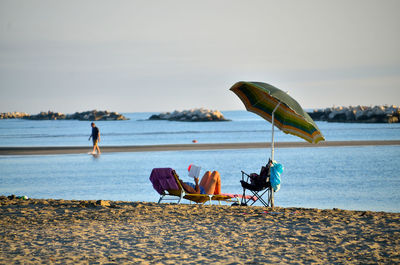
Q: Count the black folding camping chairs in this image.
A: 1